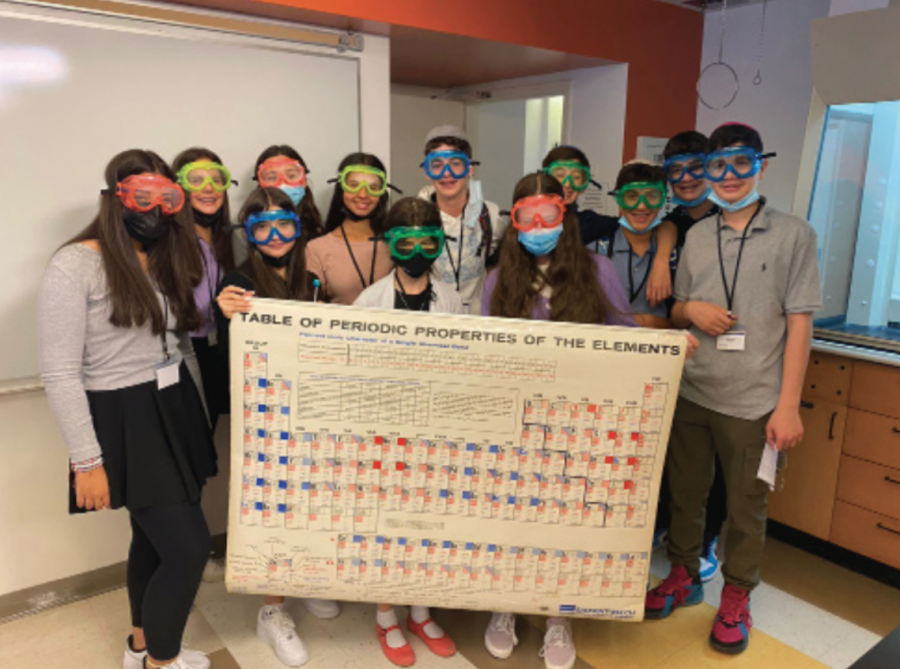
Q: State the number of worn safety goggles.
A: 12